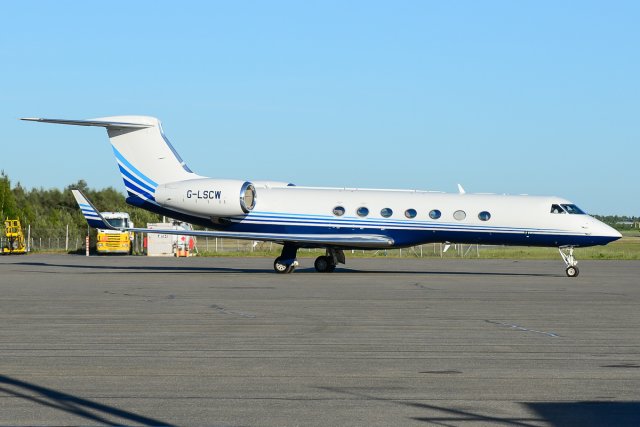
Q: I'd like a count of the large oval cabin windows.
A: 7